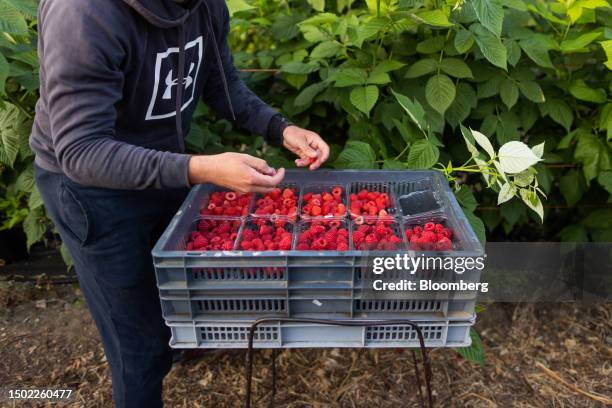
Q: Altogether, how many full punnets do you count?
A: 9